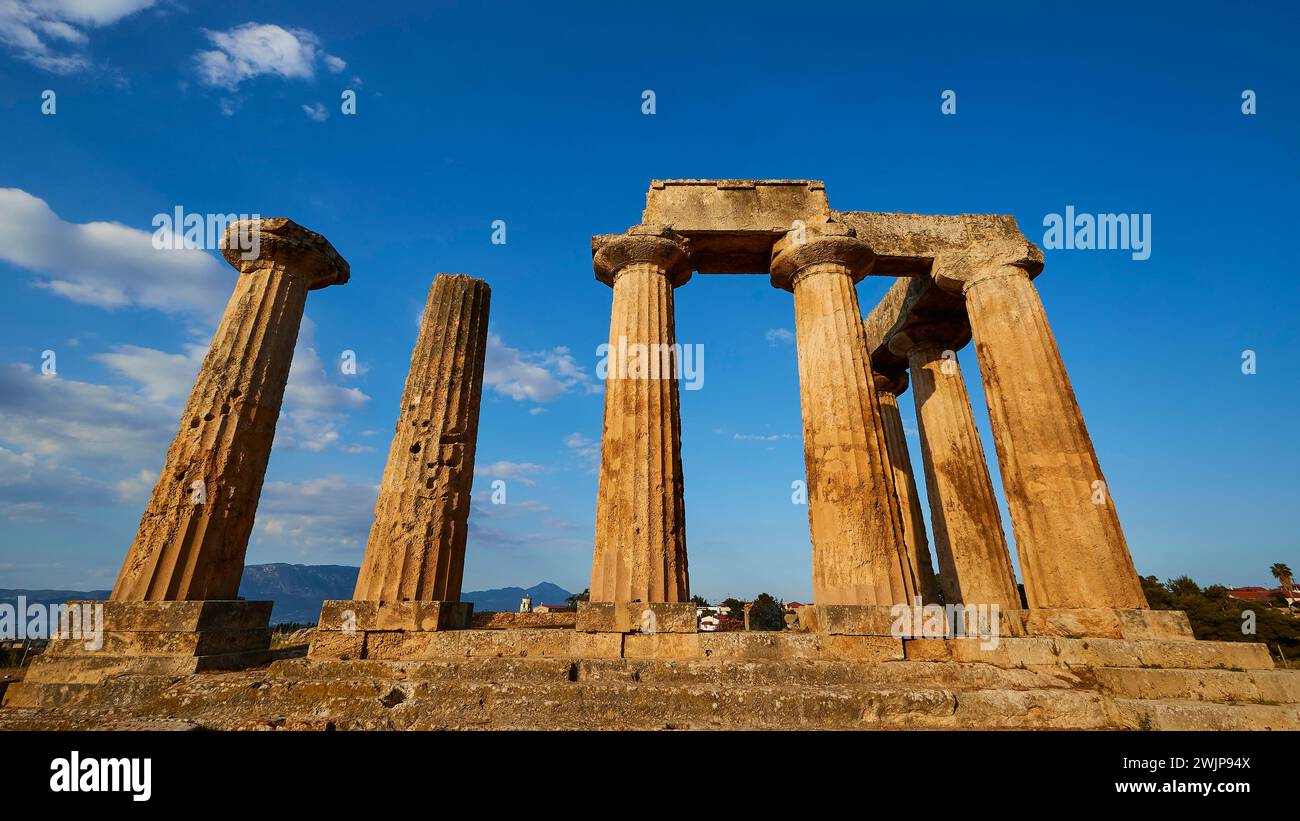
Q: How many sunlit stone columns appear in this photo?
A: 7